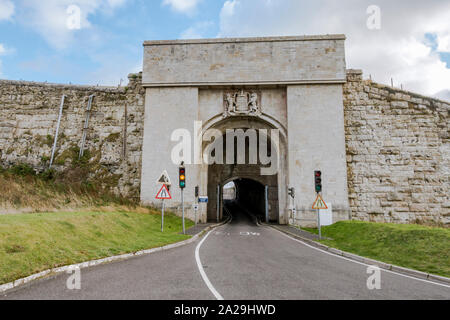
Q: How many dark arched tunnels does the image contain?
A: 1